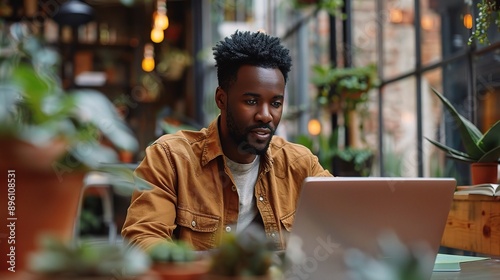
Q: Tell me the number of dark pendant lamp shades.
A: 1